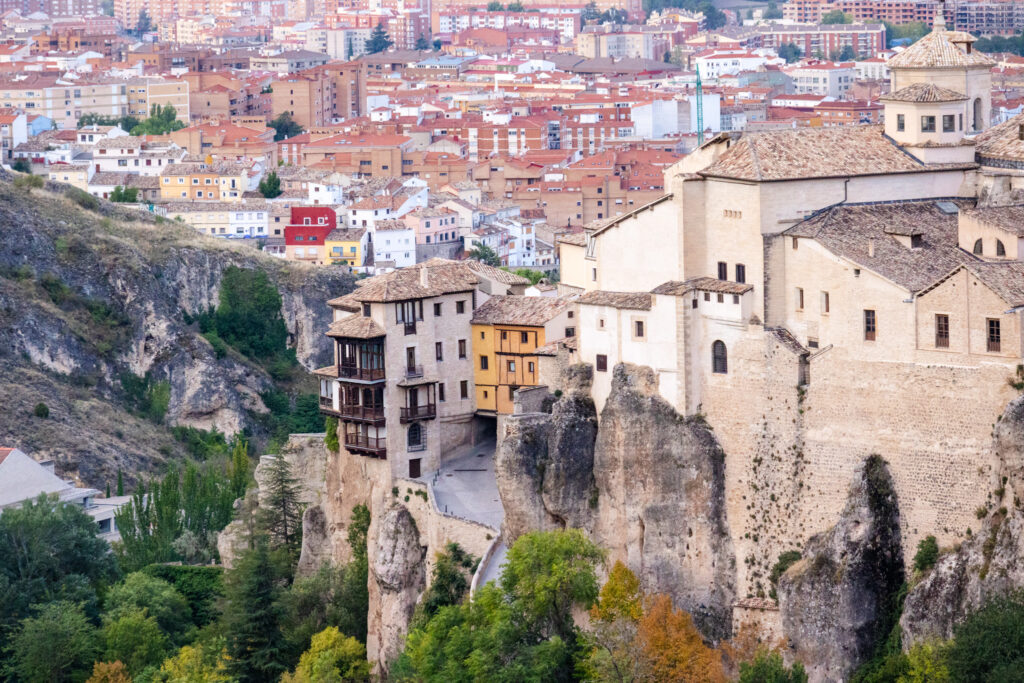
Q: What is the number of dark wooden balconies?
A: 4